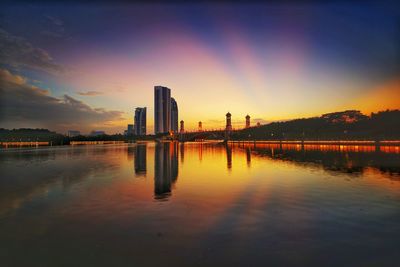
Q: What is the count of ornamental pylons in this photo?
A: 4